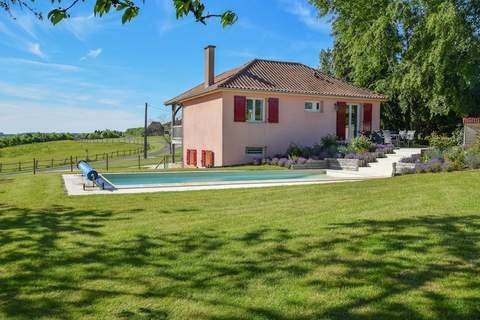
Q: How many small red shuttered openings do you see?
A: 2